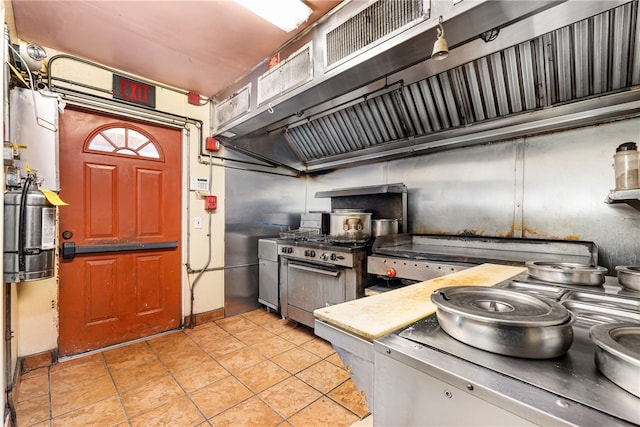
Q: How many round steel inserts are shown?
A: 4